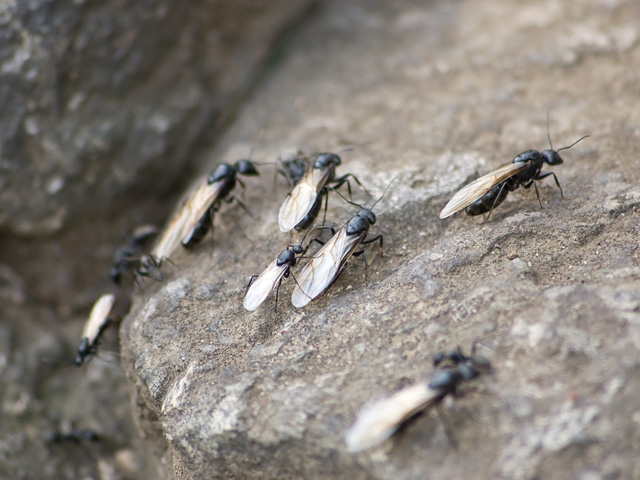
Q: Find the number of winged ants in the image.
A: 7